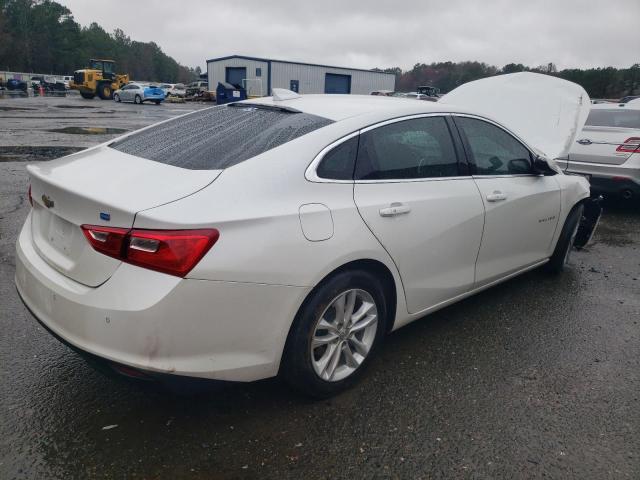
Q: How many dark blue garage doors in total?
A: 2